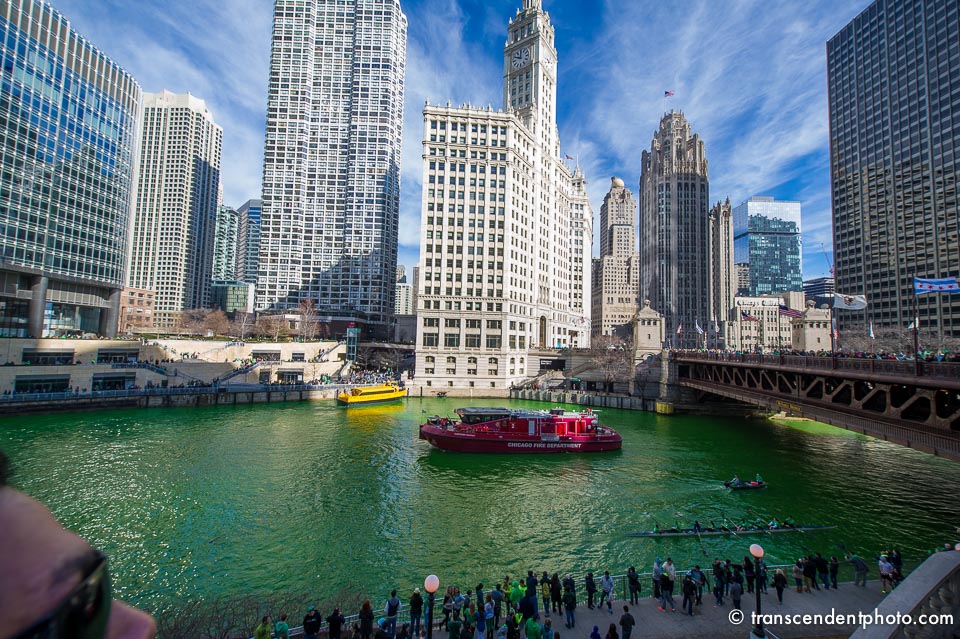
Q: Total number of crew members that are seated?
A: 9